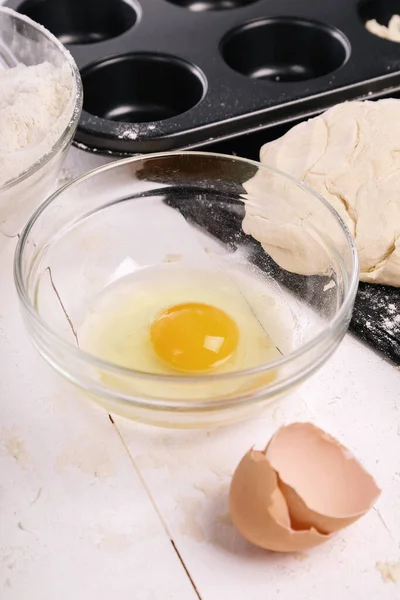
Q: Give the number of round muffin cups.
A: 5